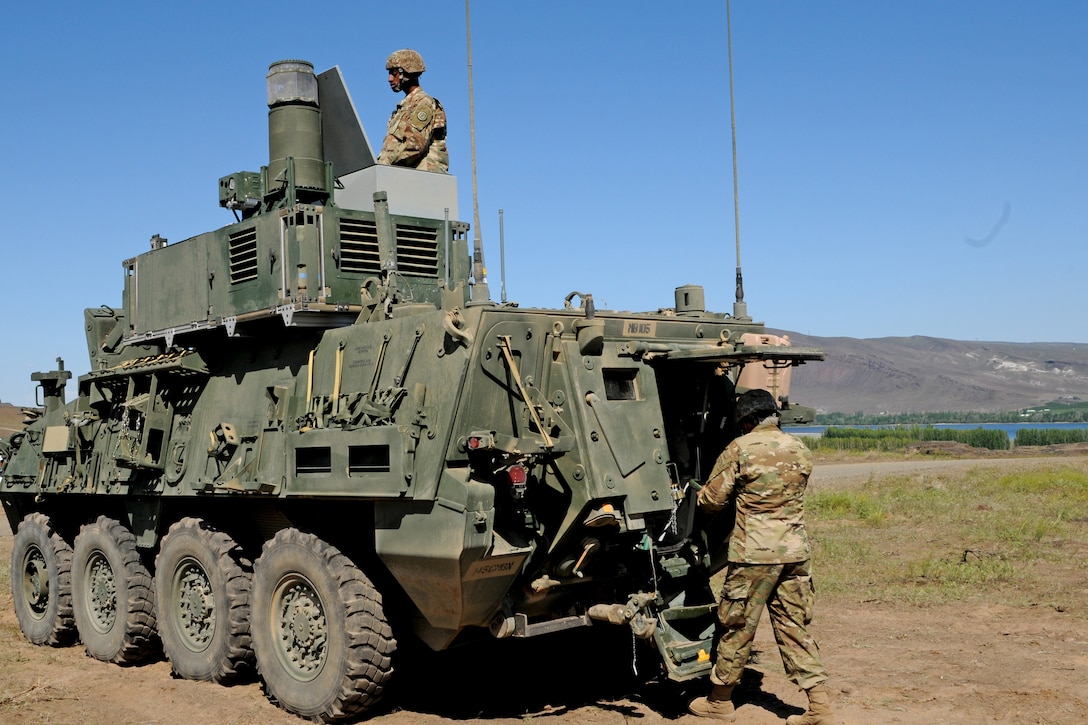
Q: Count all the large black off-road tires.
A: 4